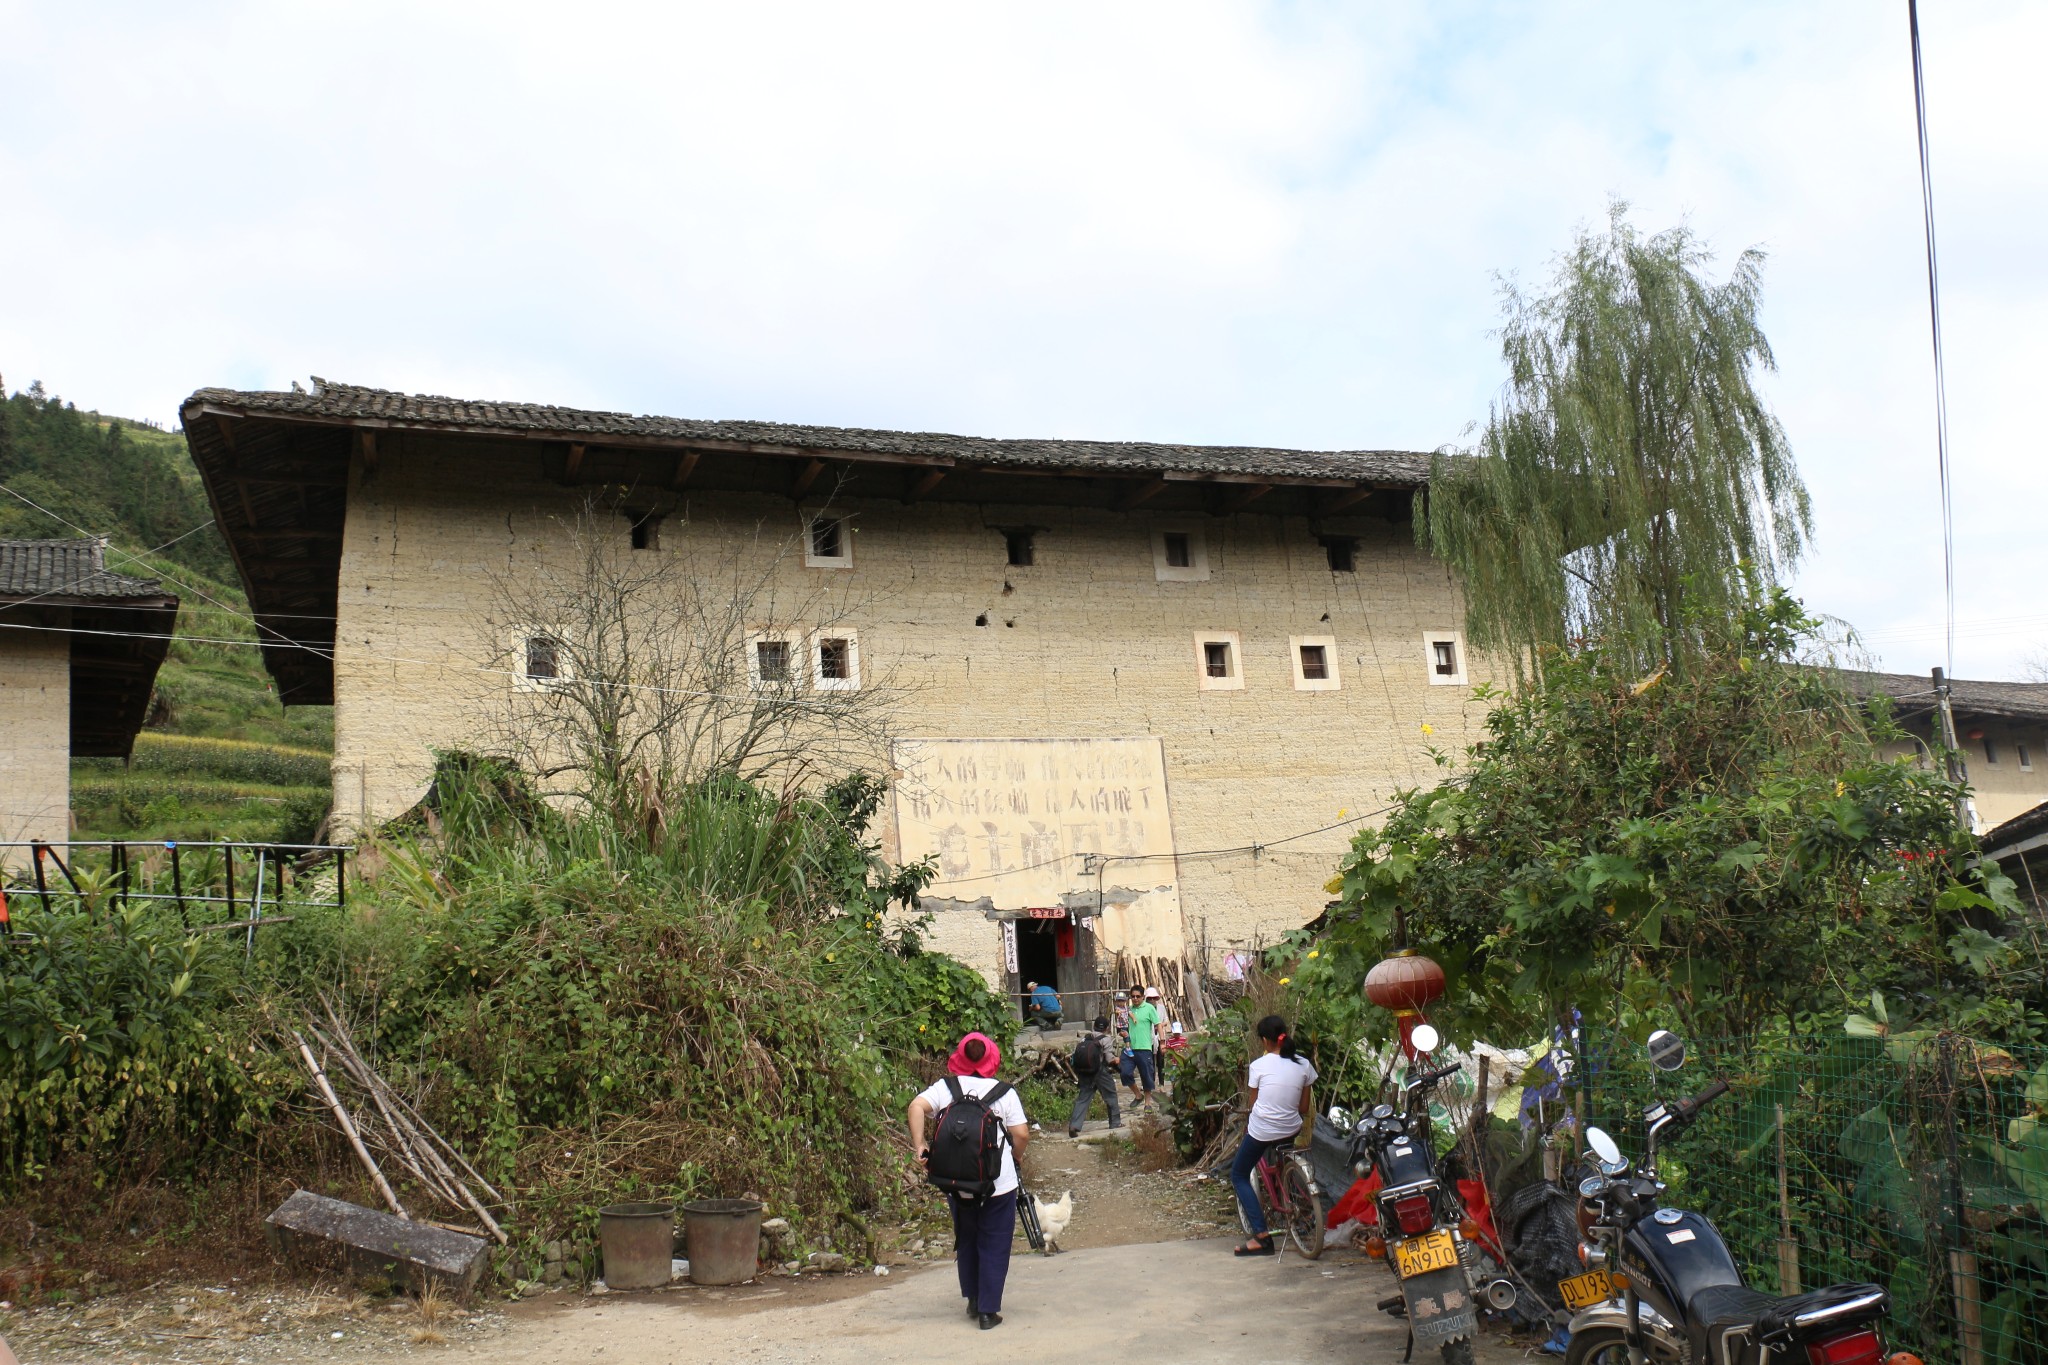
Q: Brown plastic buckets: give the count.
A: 2